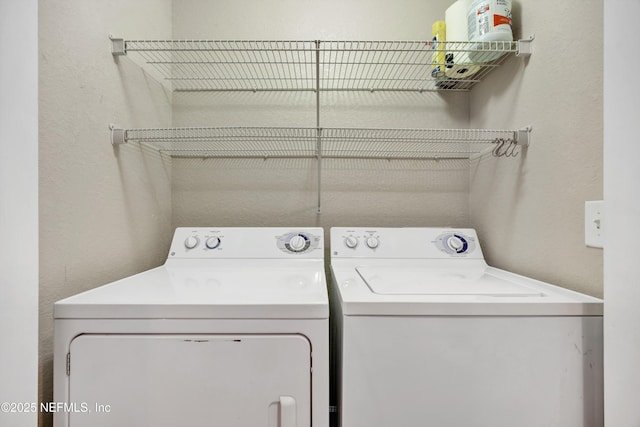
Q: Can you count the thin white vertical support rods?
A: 1